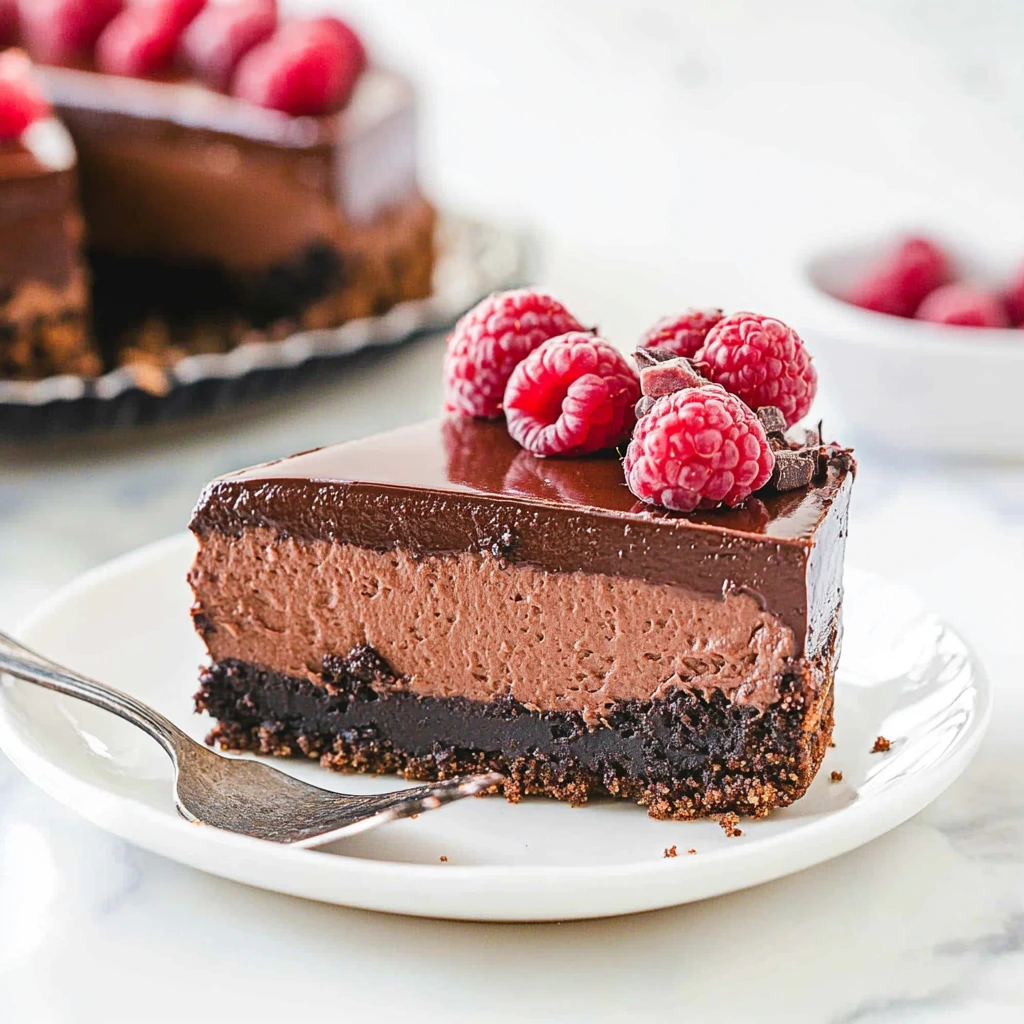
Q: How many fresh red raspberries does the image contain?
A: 14